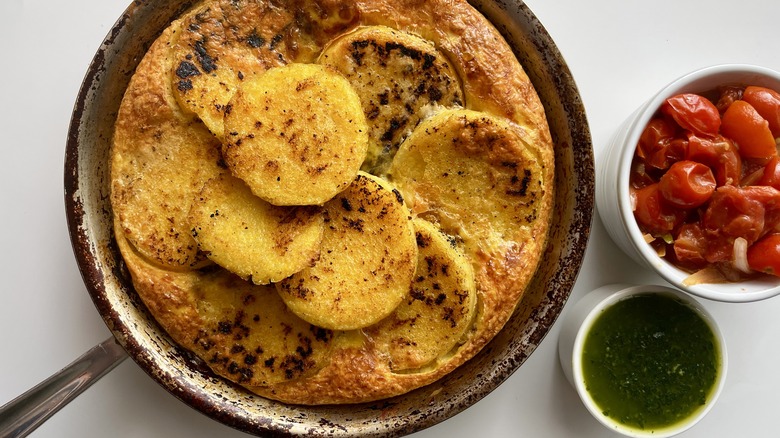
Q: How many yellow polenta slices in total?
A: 9